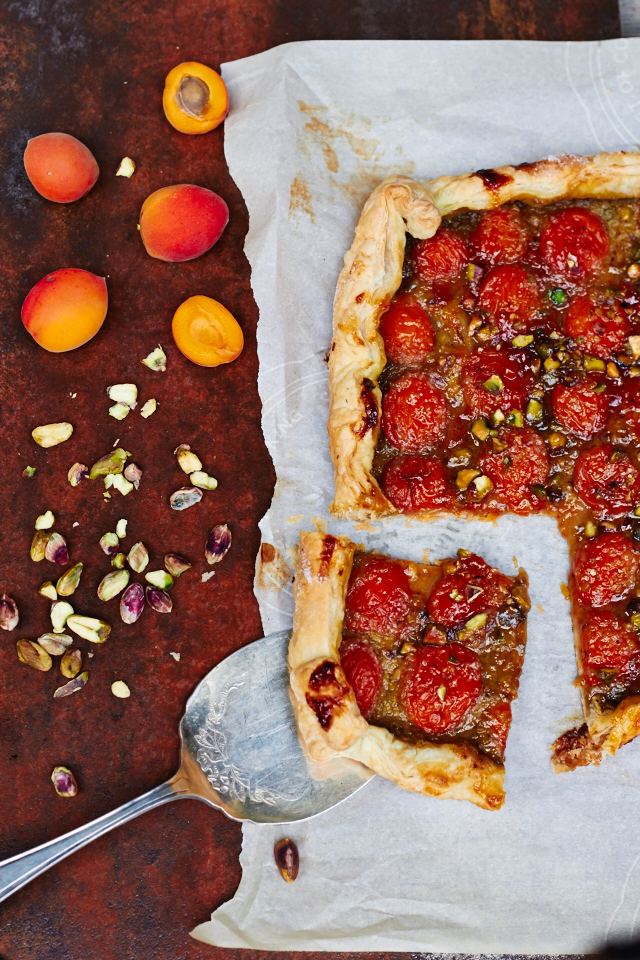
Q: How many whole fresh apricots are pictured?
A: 3